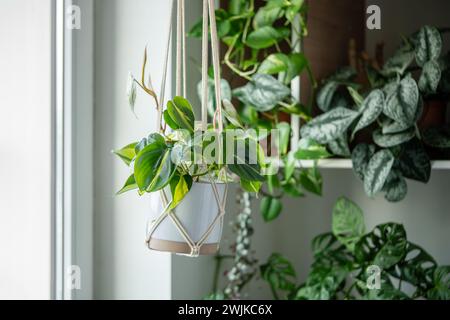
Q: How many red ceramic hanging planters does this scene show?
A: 0